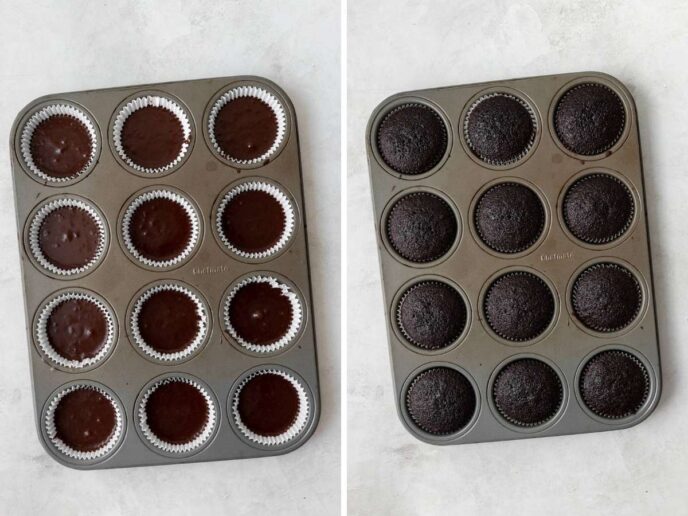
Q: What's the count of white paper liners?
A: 12